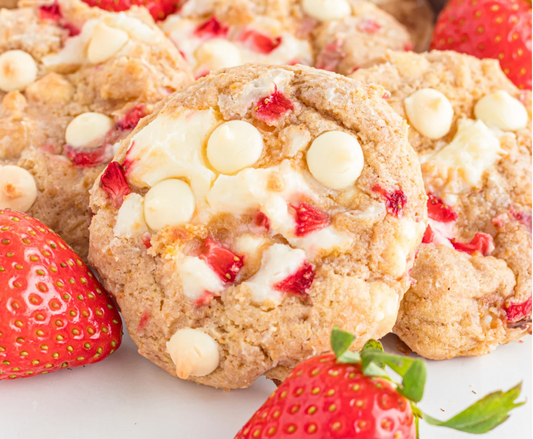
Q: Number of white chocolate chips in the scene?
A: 12